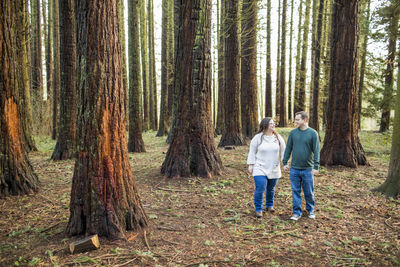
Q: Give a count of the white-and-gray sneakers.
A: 2